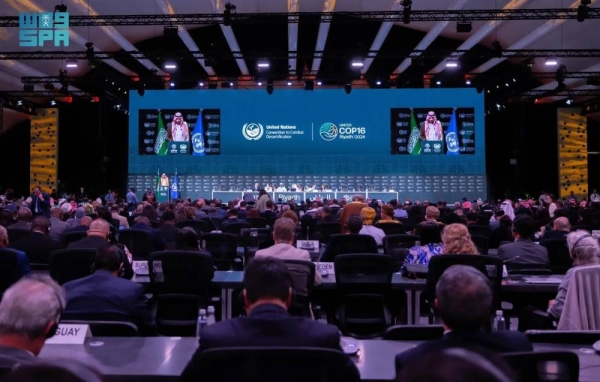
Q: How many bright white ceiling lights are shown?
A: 6